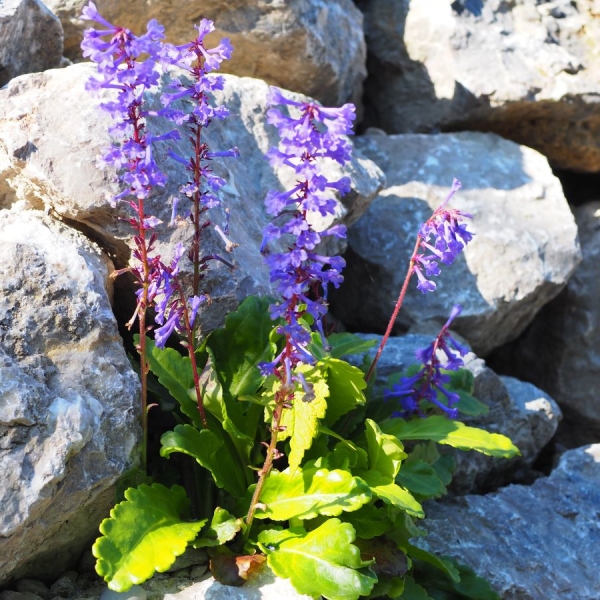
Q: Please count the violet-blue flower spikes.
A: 6